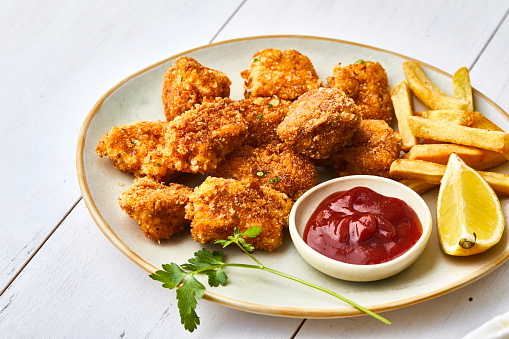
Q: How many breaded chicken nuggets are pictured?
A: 11